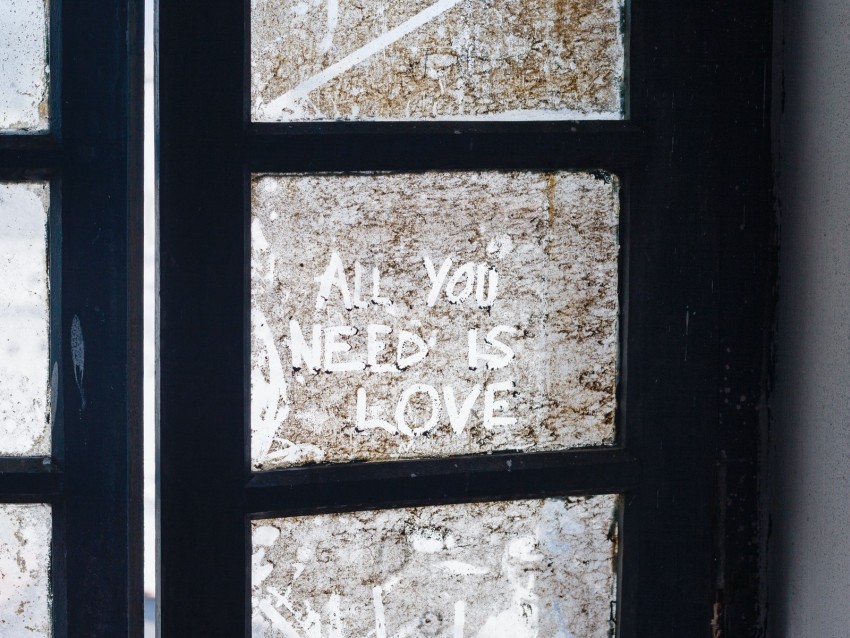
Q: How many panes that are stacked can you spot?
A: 3